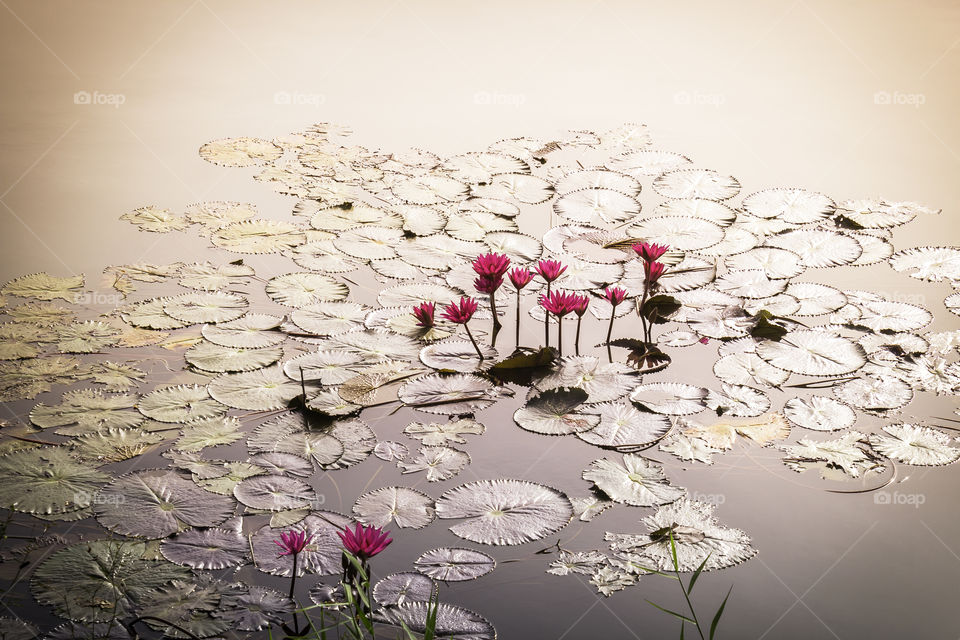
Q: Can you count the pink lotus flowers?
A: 13